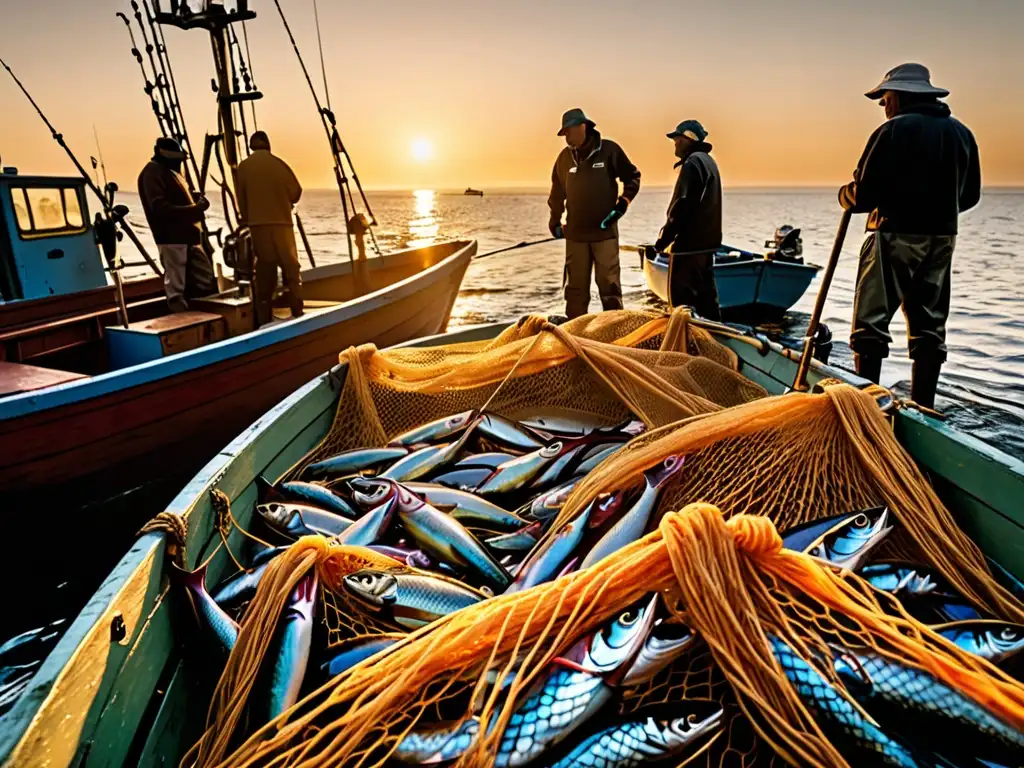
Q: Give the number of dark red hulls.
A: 1